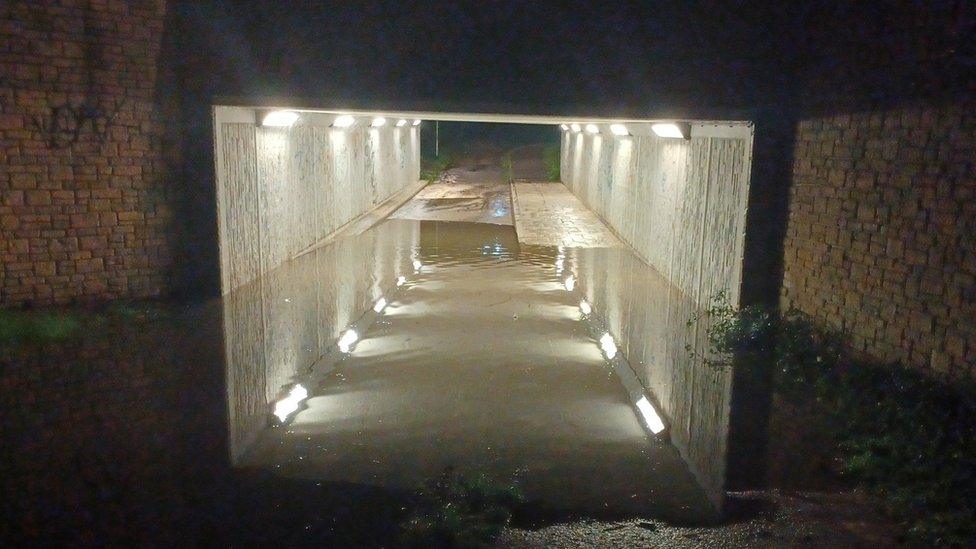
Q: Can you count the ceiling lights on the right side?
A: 5